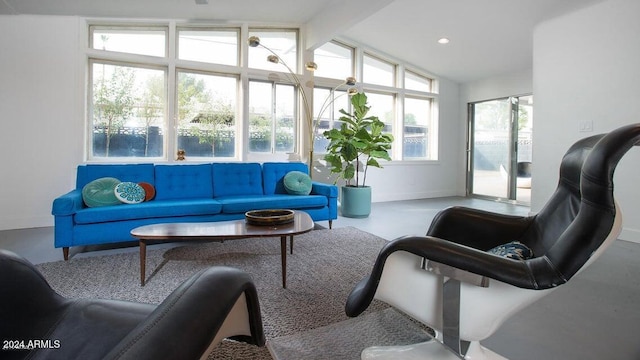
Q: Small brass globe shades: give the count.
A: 5